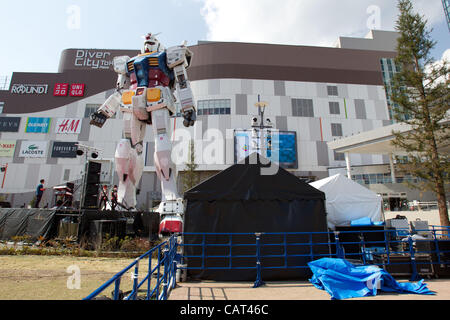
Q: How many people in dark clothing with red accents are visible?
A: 2